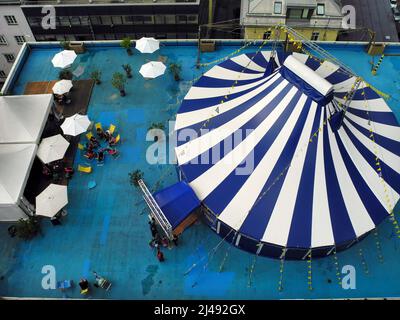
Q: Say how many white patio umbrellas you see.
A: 7